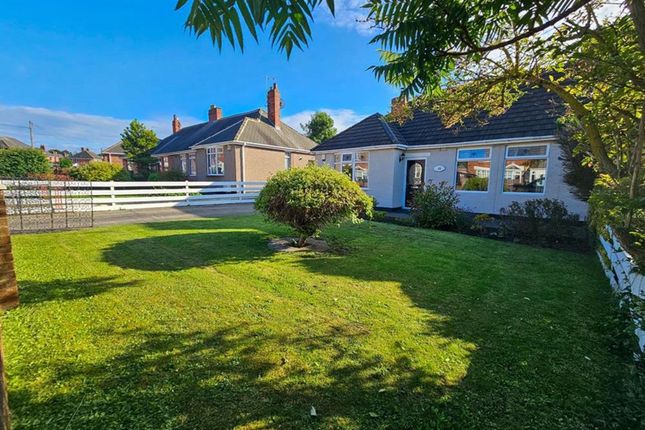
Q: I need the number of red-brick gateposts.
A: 1